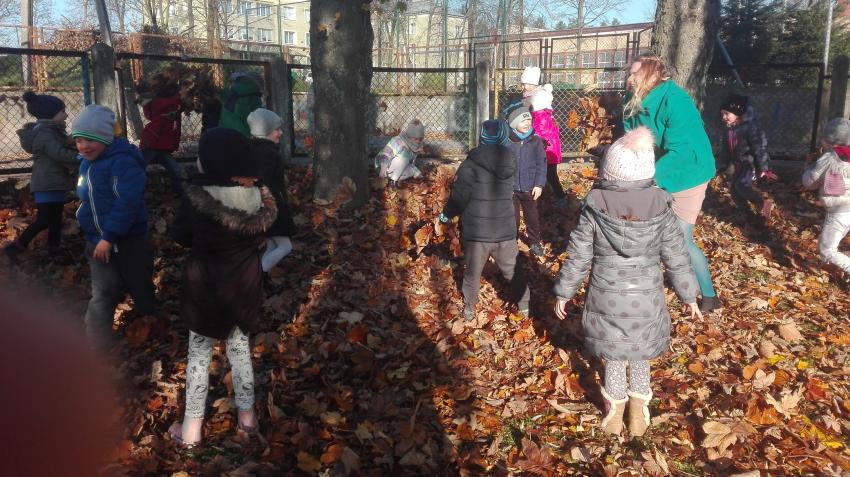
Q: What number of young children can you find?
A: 13